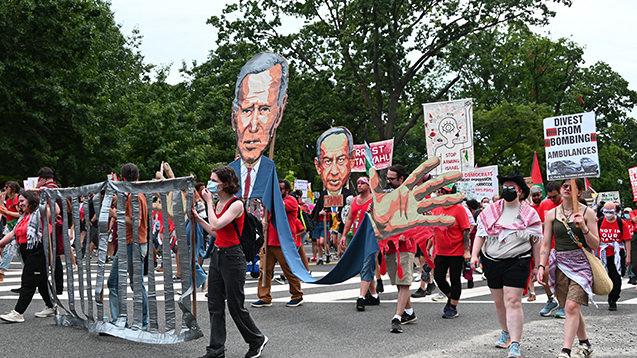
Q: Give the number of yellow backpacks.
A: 0